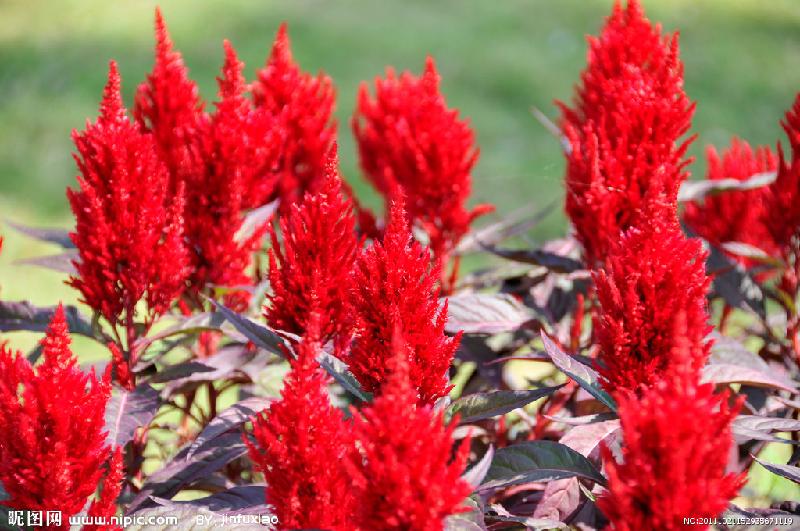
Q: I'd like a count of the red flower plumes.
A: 15